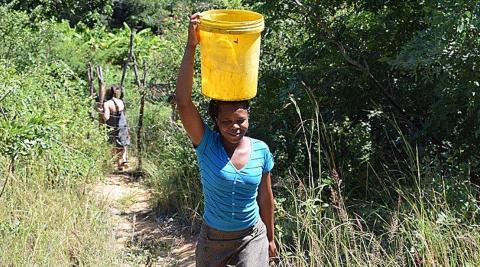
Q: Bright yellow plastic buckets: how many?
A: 1